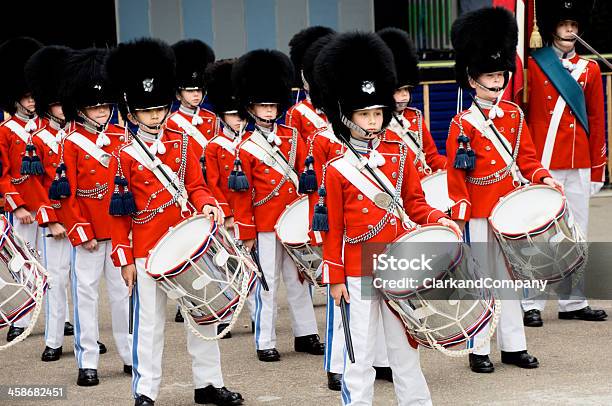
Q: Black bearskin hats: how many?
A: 13